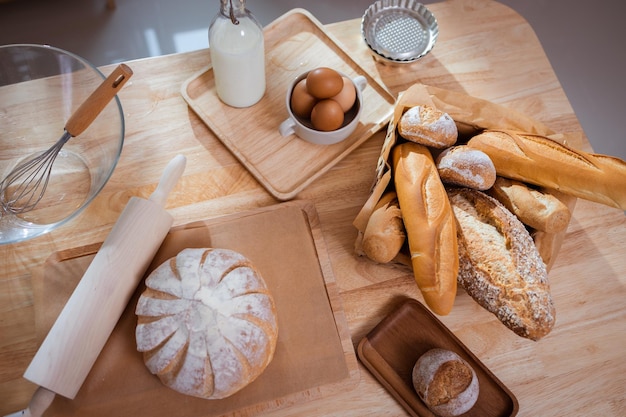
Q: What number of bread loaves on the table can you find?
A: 9